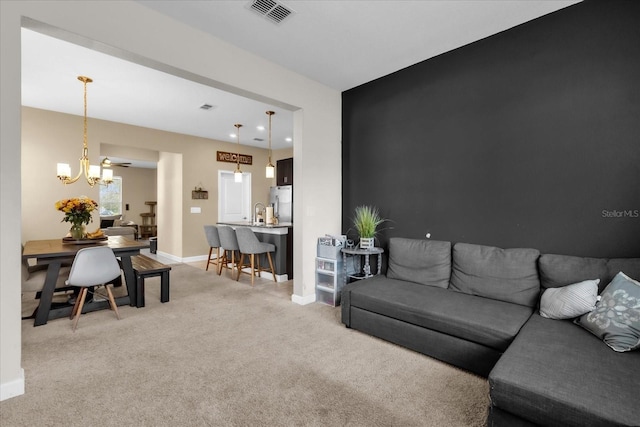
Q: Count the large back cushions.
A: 3